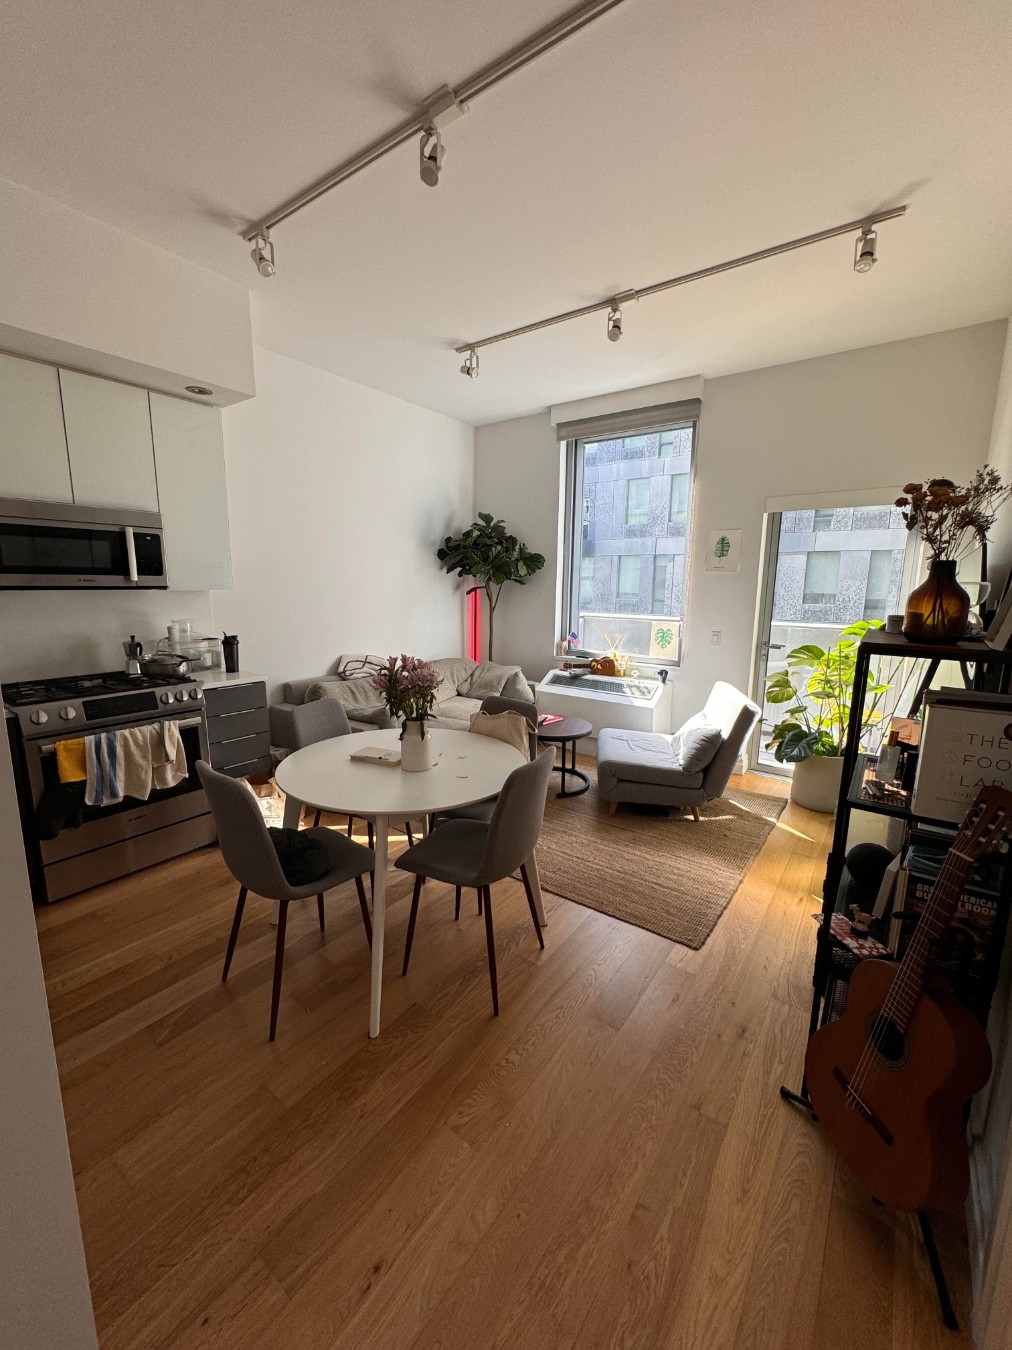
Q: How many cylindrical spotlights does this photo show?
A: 5